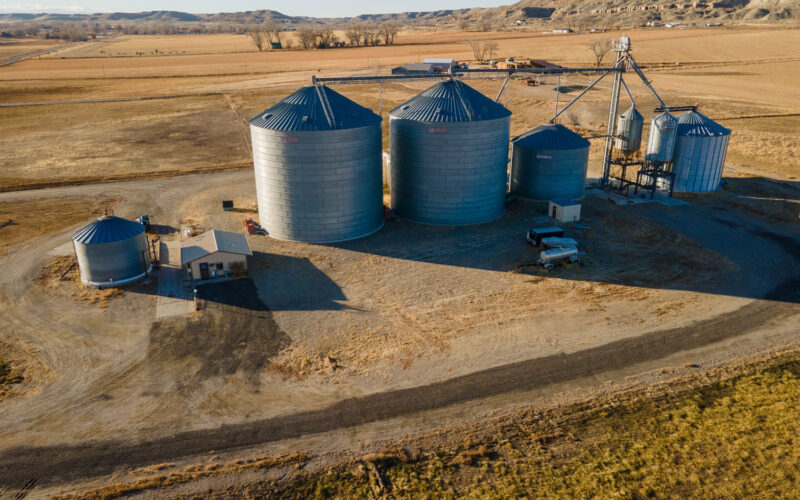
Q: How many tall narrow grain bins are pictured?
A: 2